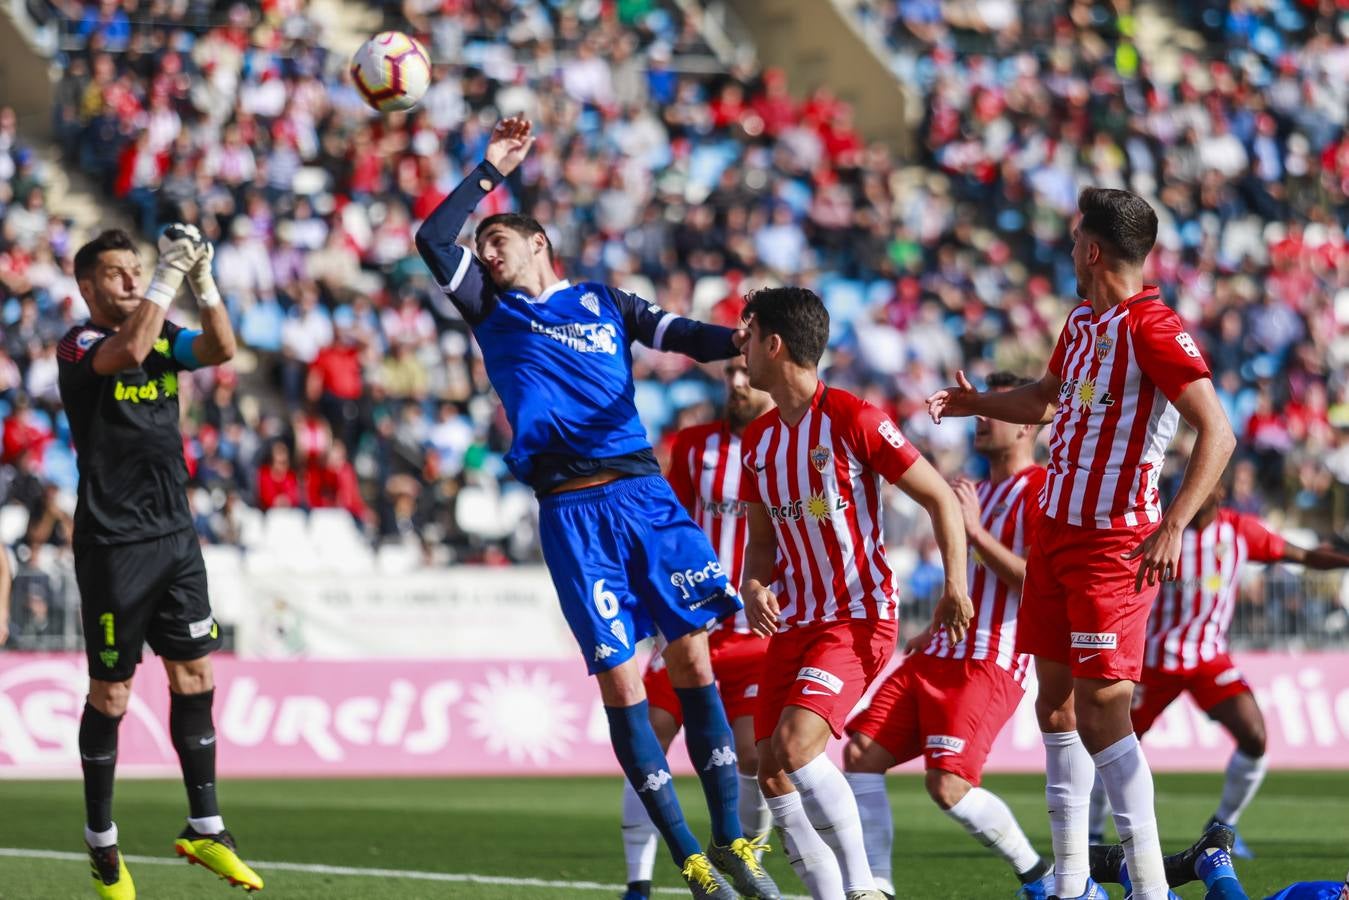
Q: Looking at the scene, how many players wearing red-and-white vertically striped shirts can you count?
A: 5